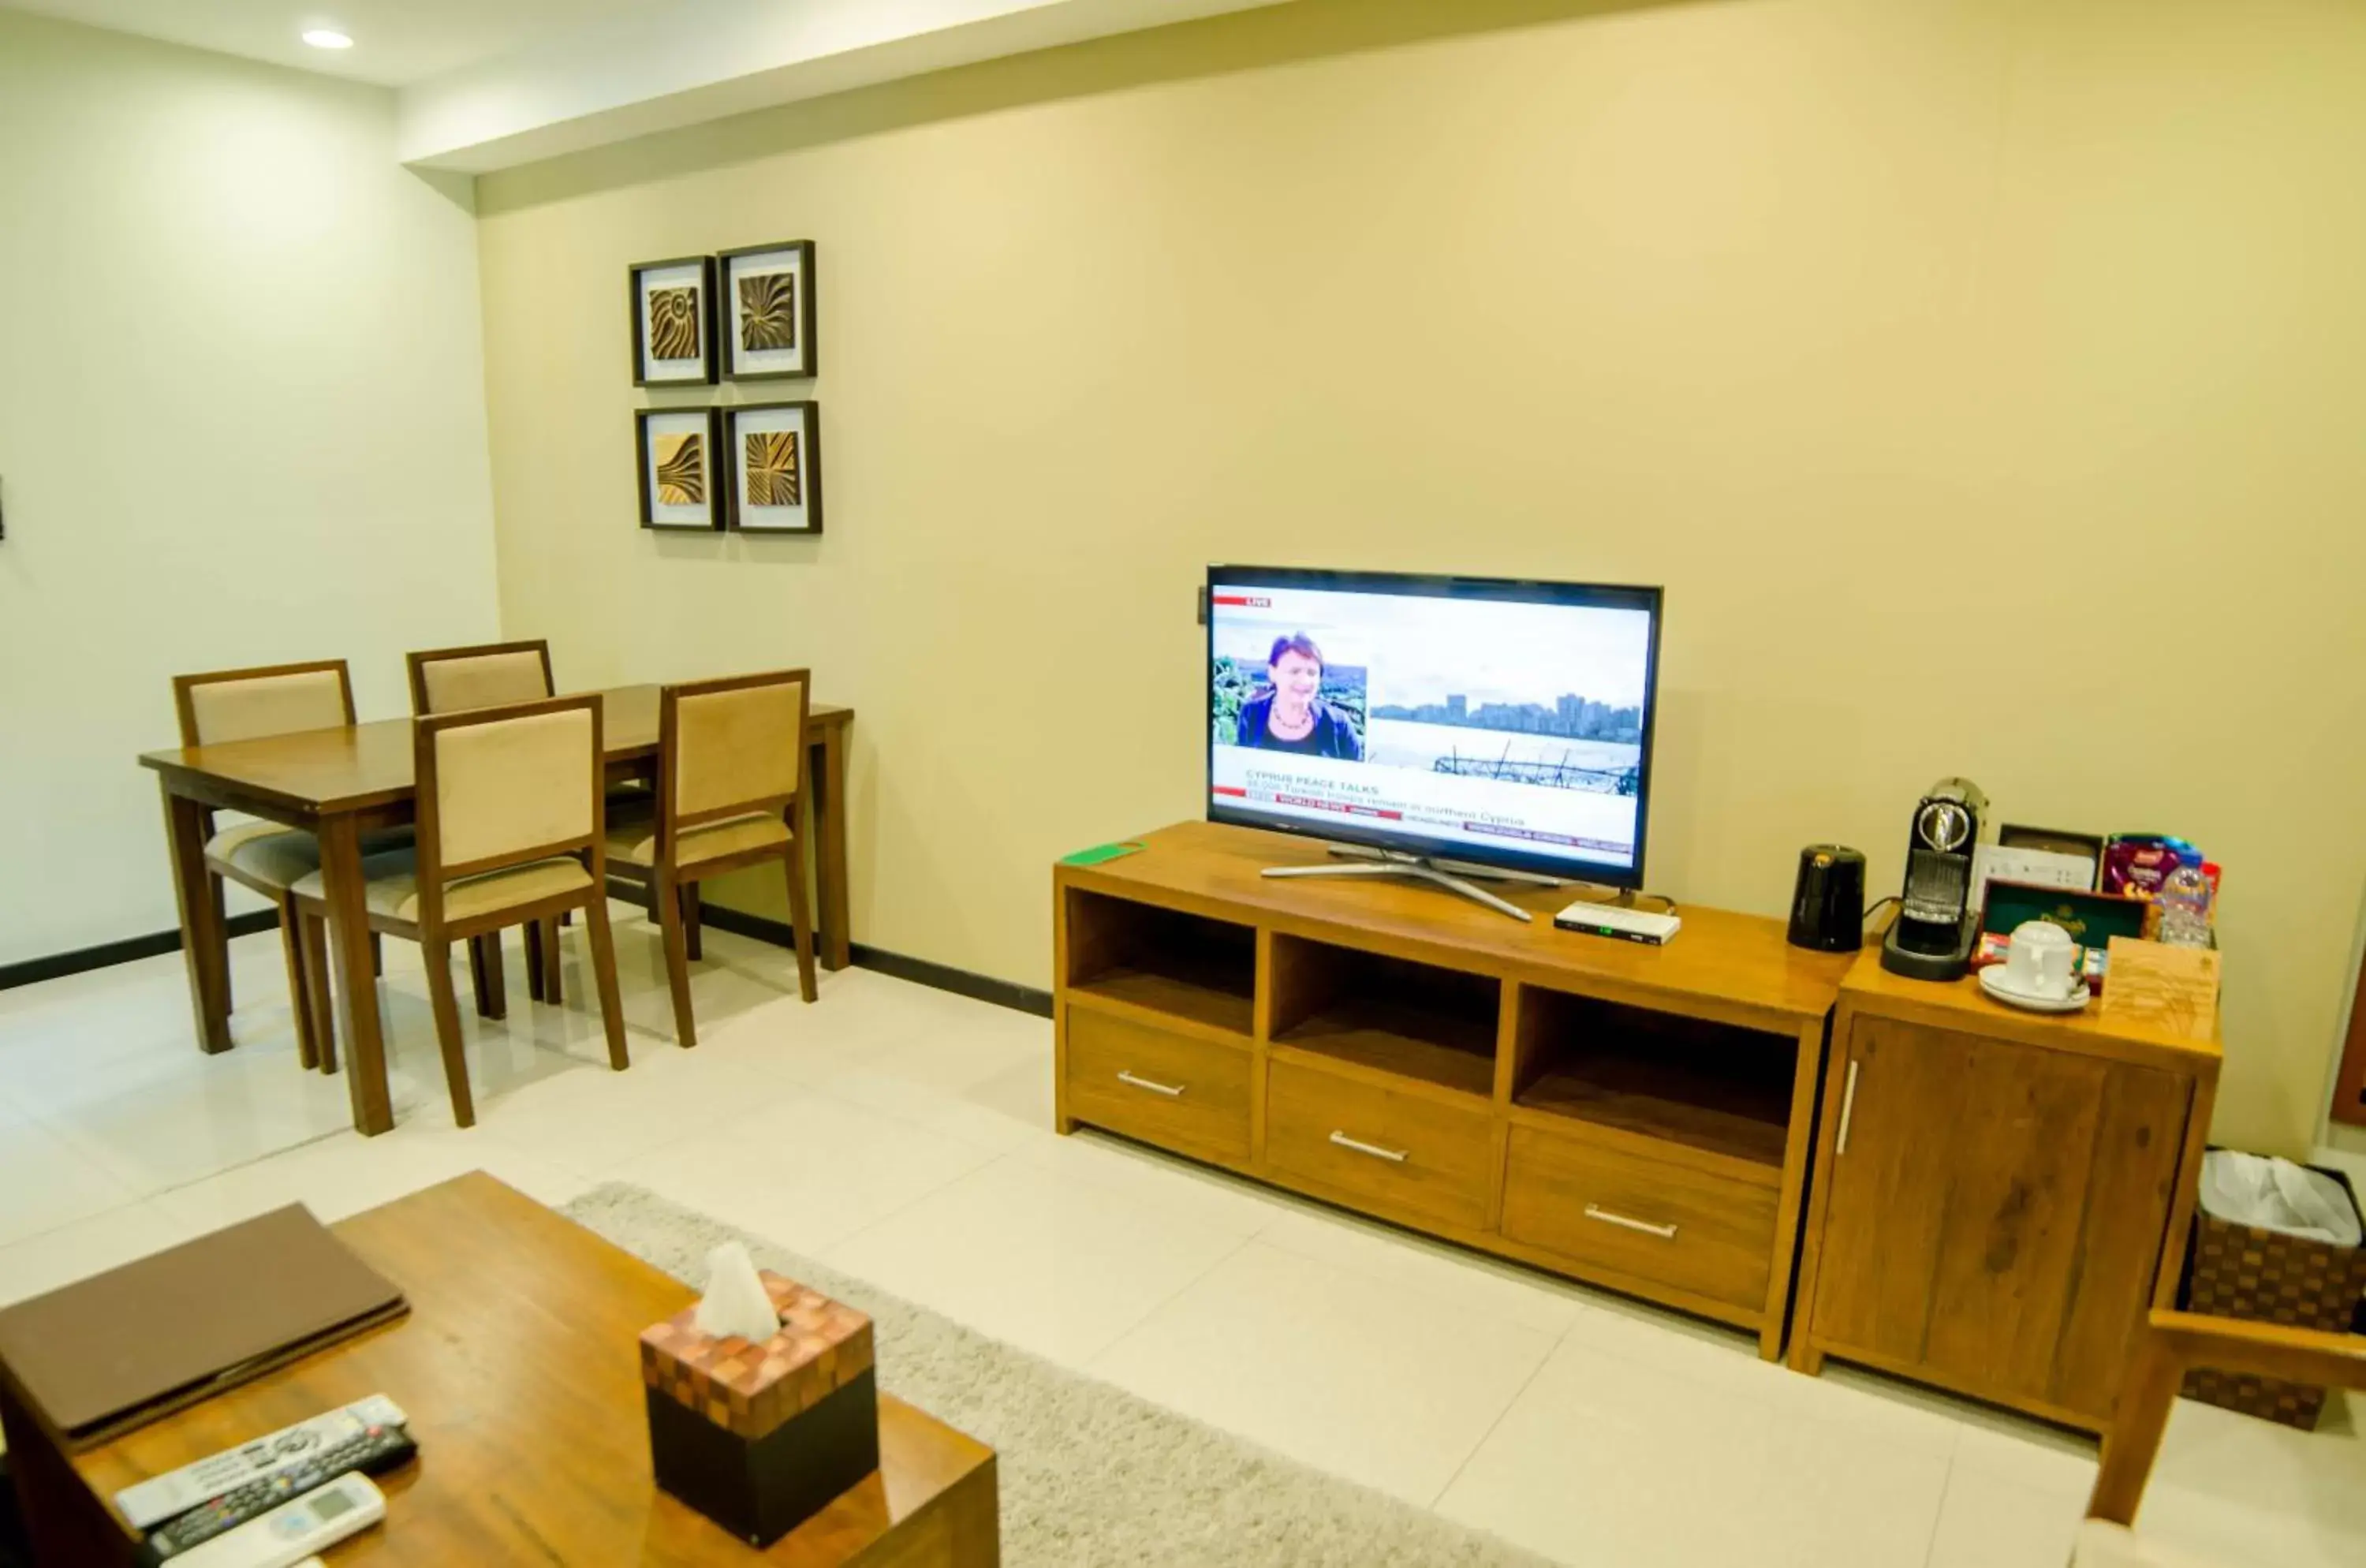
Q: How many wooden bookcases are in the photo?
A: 0